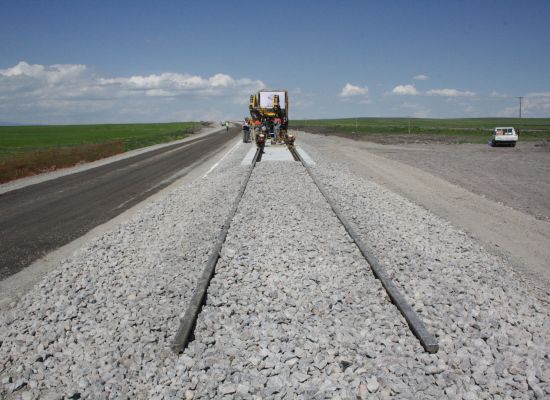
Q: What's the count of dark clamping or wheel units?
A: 2